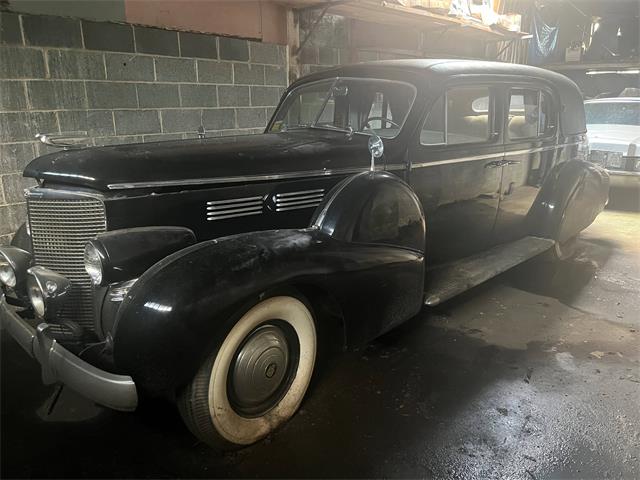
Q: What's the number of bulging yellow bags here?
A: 0